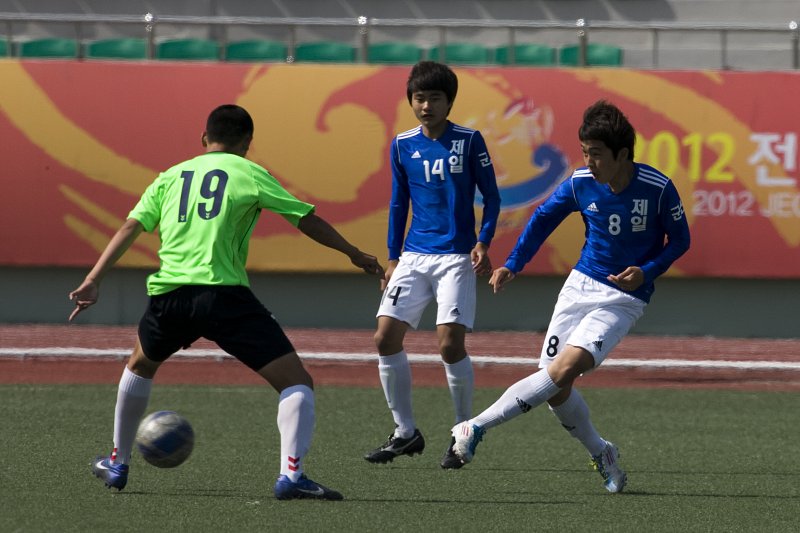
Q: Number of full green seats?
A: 9